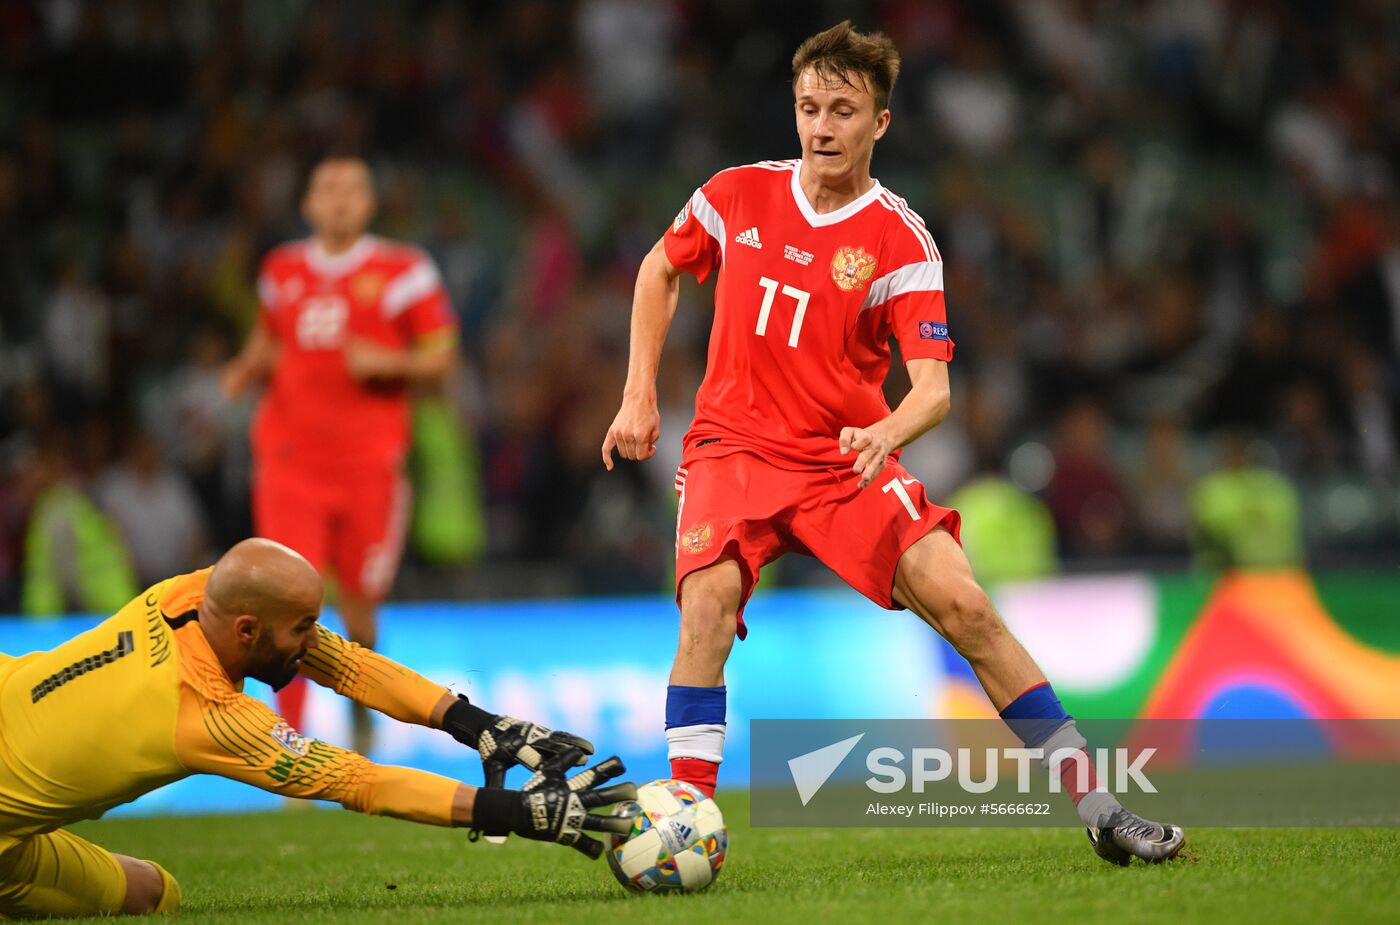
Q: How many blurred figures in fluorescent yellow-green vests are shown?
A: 4